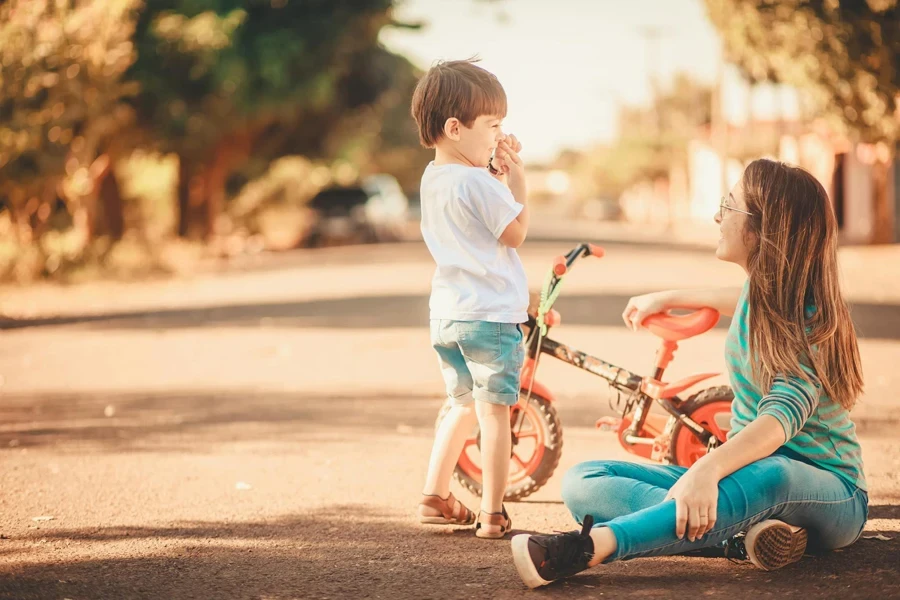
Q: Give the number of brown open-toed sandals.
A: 2